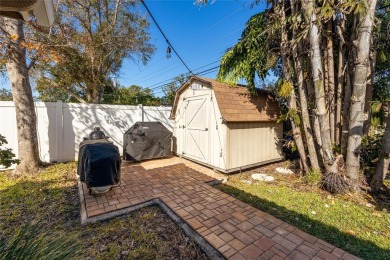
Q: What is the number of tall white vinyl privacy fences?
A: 1